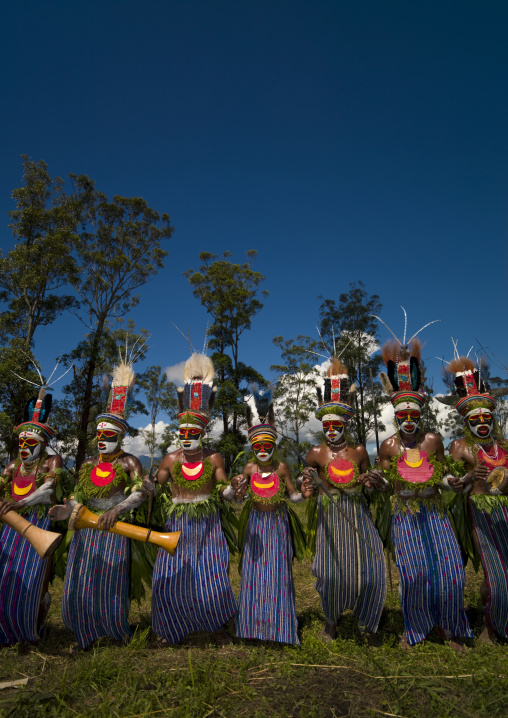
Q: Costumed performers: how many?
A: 7